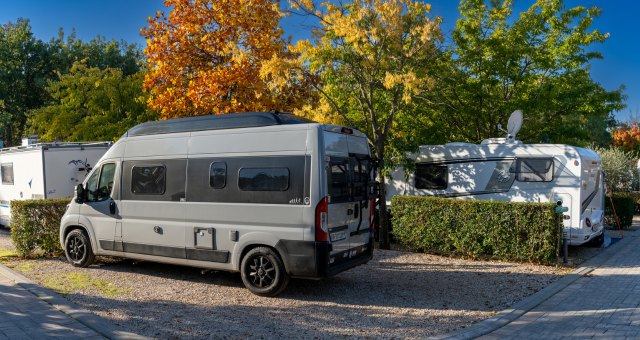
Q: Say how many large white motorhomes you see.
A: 2